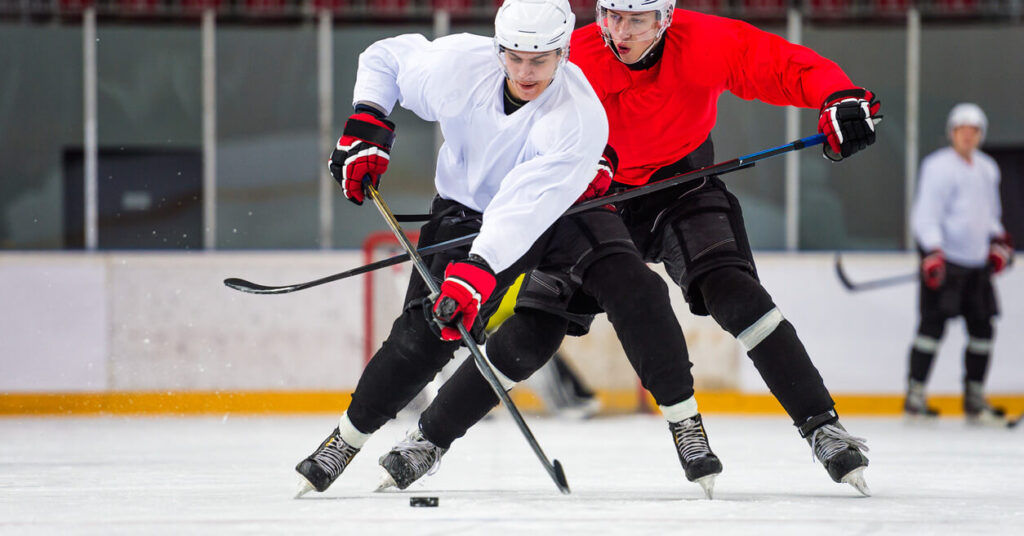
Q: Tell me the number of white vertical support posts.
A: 6